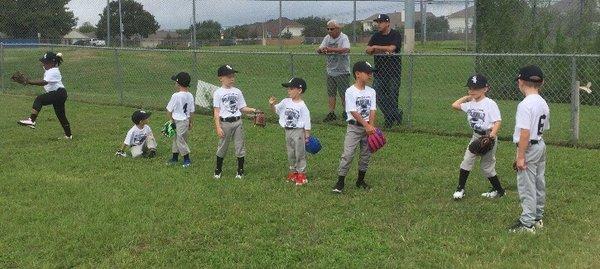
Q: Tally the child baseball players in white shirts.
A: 8